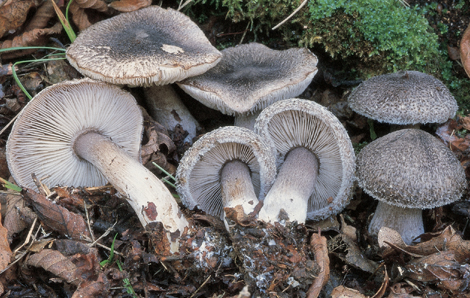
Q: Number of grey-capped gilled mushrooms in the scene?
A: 7